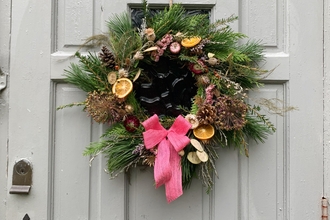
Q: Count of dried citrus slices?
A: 3